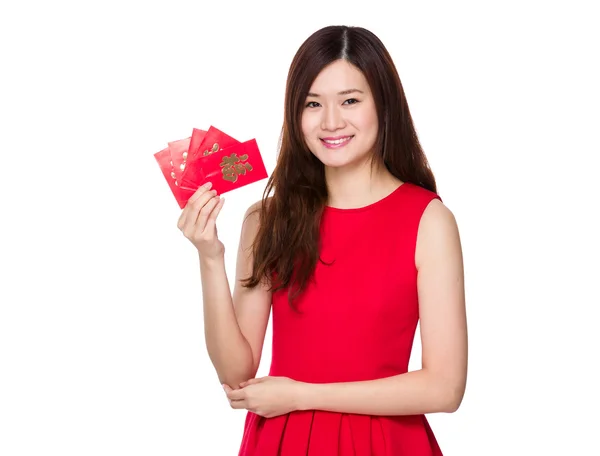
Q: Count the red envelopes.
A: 5